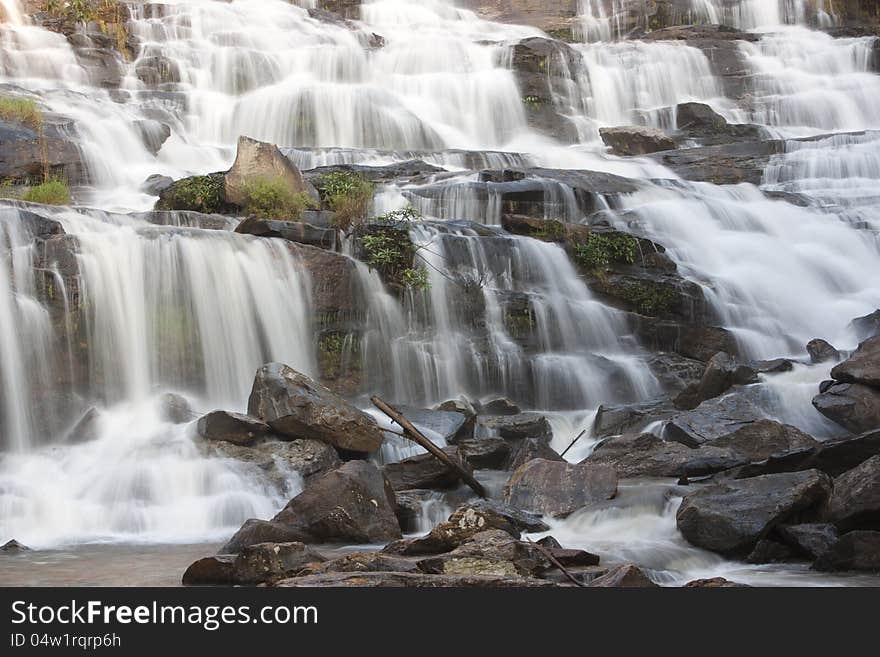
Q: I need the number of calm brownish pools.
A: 1